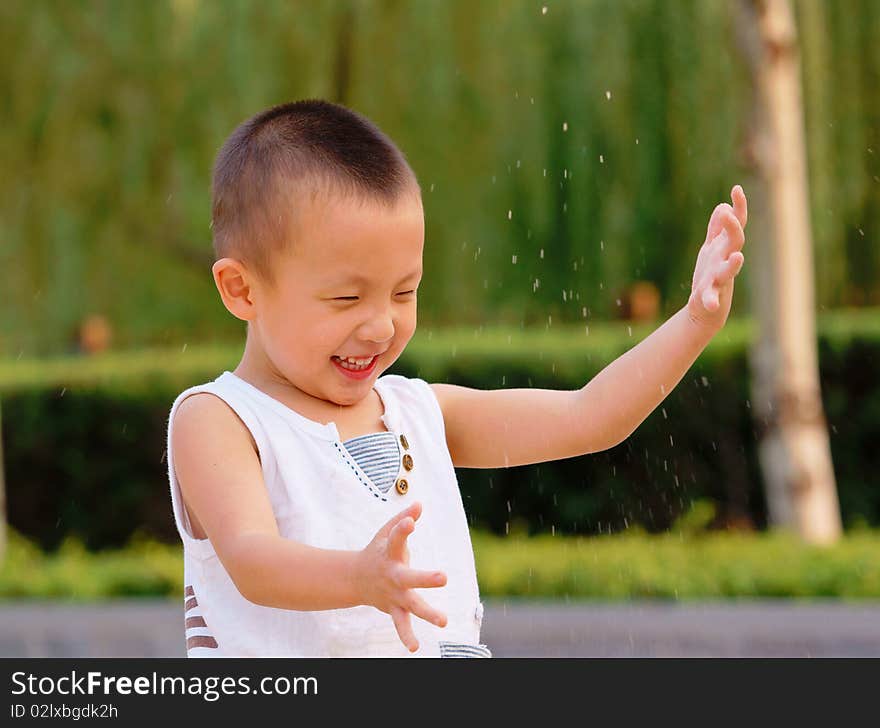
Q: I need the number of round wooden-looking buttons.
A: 3